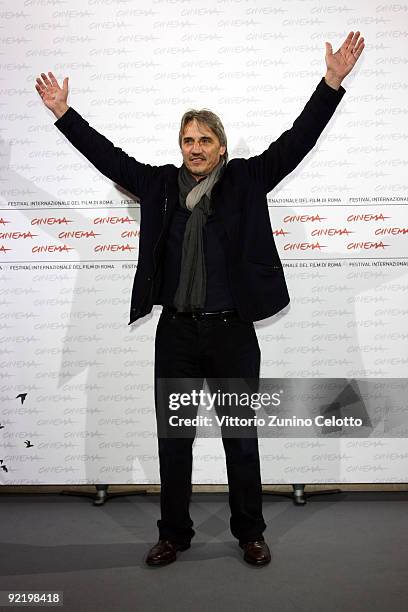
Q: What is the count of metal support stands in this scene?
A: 2